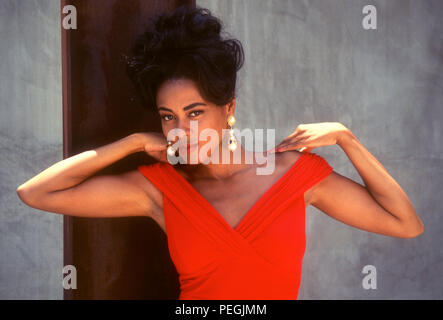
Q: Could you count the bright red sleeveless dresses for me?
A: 1